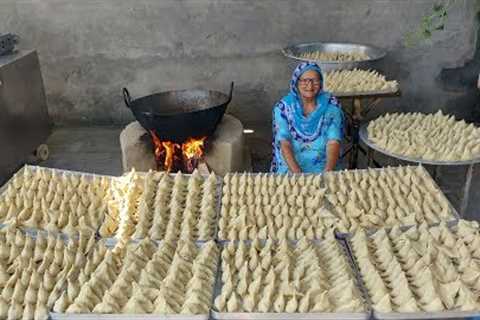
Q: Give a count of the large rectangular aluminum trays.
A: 8